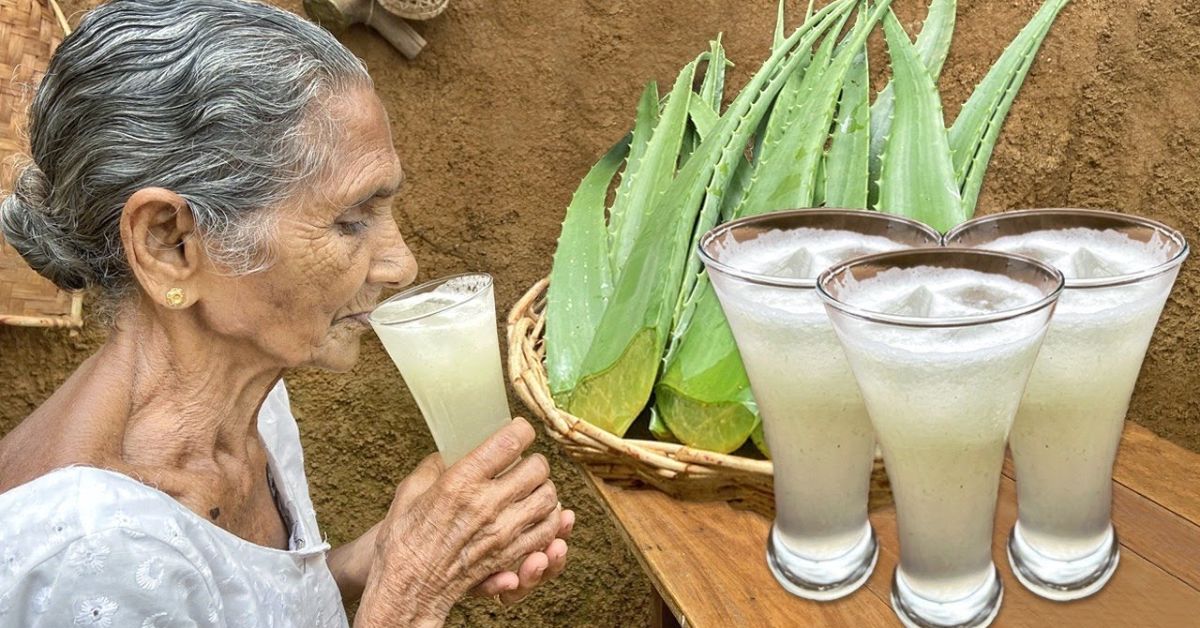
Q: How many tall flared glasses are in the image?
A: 4